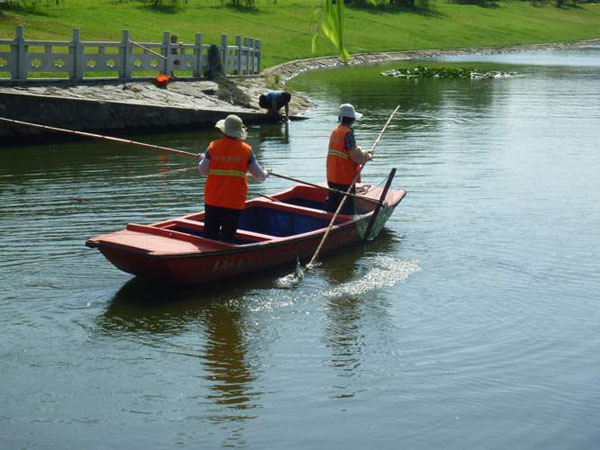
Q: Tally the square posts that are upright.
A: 10